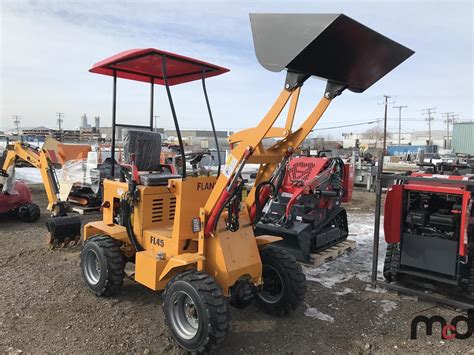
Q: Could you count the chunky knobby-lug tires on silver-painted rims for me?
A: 3